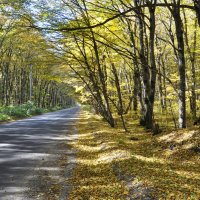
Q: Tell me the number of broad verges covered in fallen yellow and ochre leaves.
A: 1